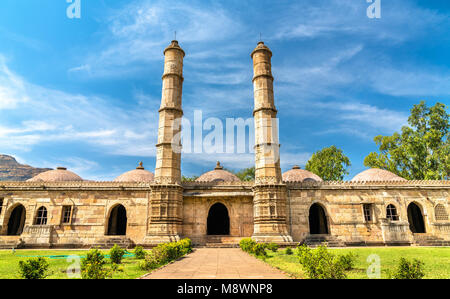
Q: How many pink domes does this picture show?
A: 5